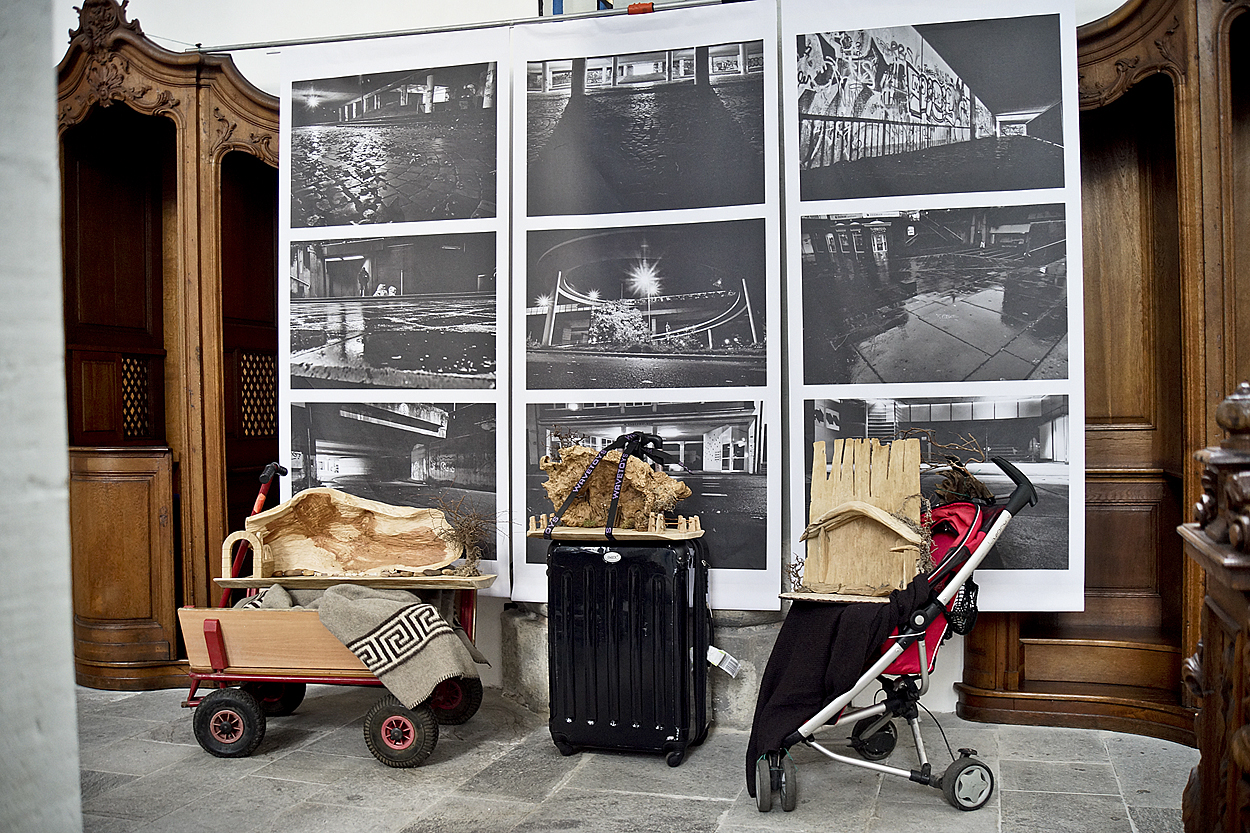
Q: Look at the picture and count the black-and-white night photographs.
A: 9